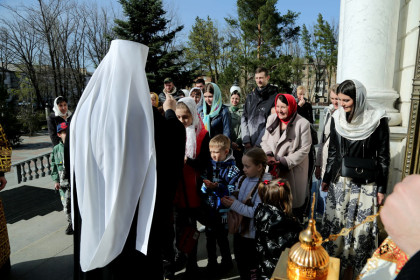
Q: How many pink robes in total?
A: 0